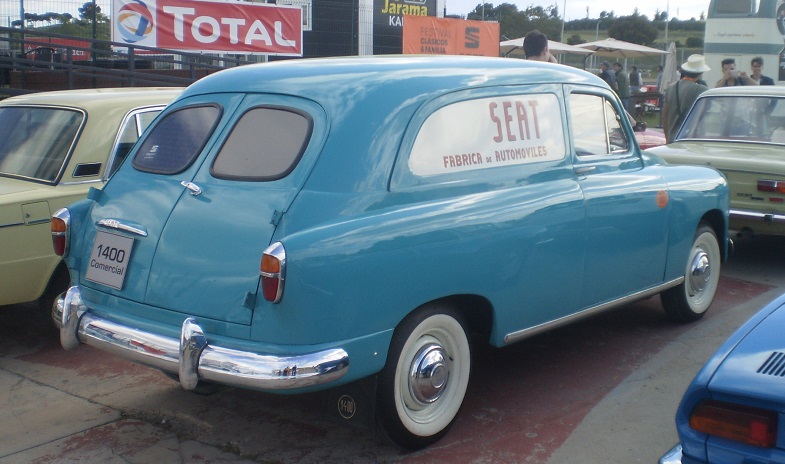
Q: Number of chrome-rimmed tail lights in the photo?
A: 2